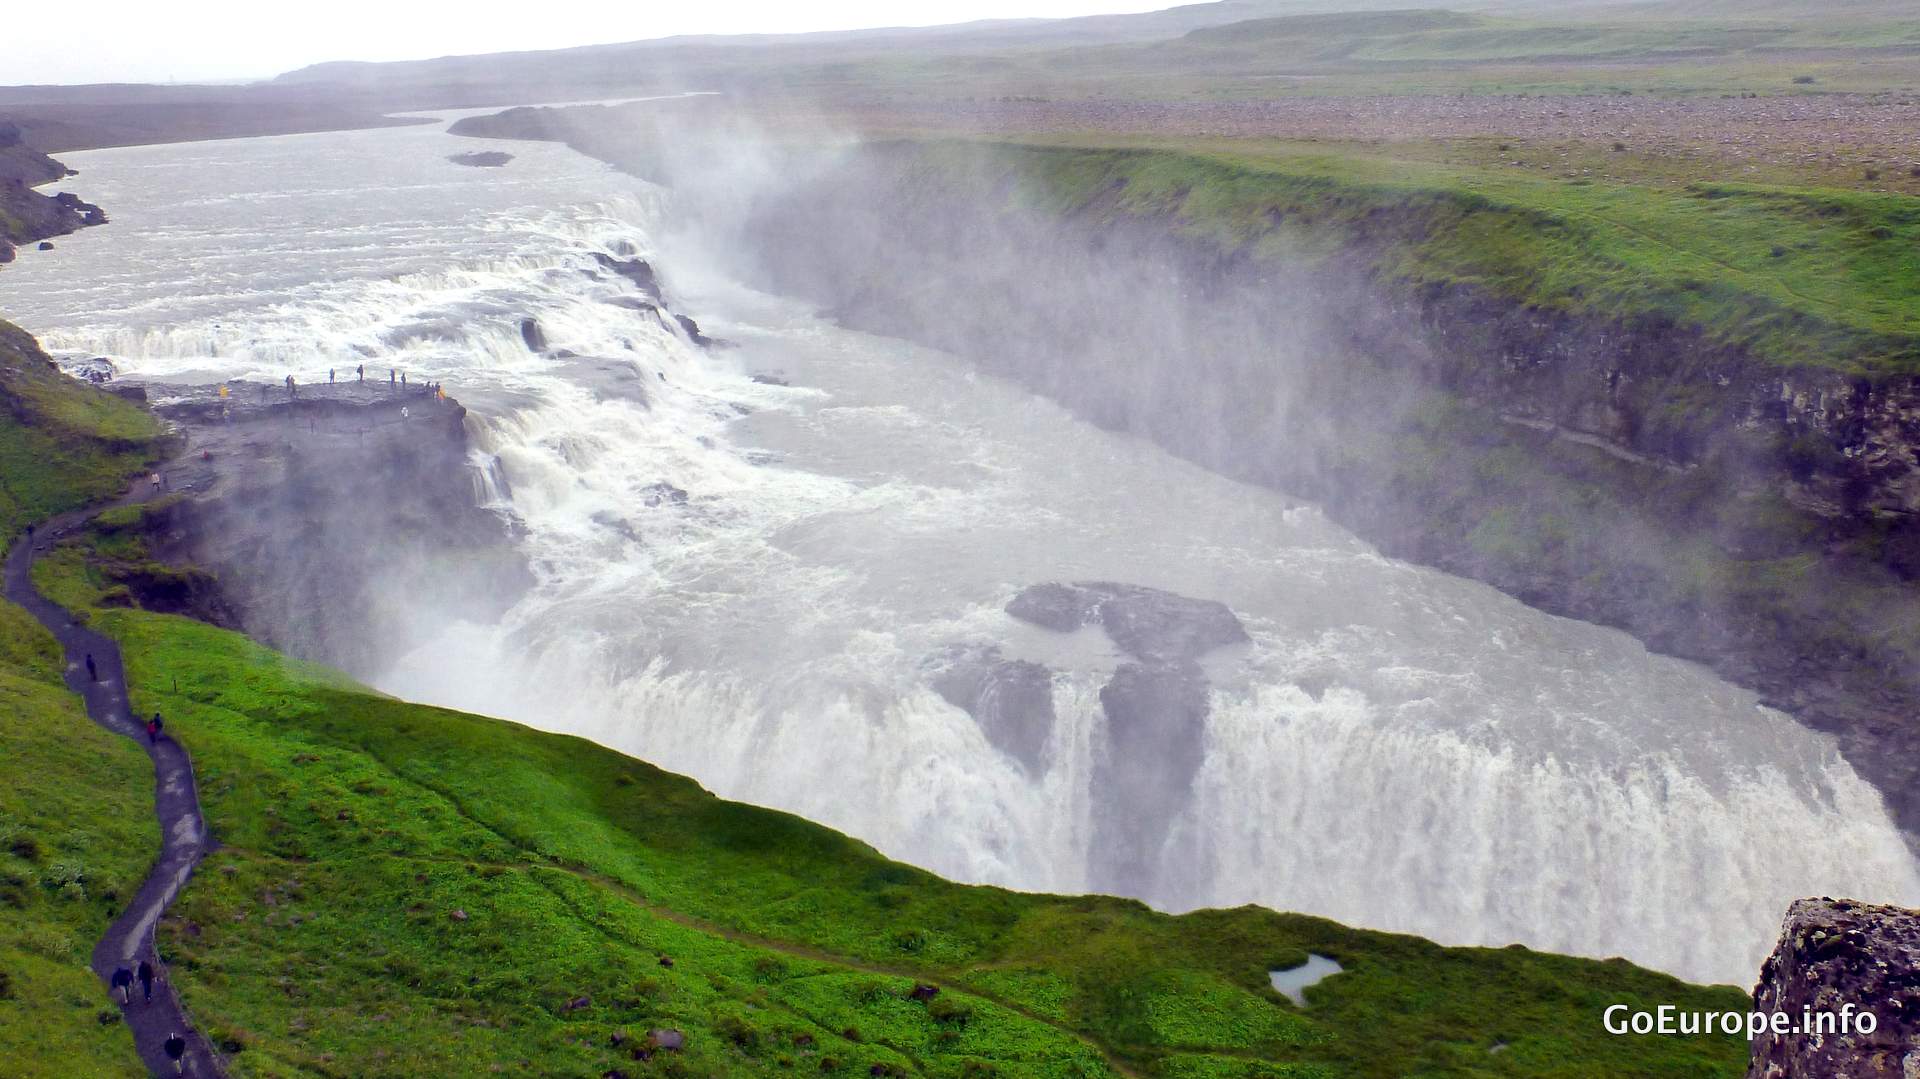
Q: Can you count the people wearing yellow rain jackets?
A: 2